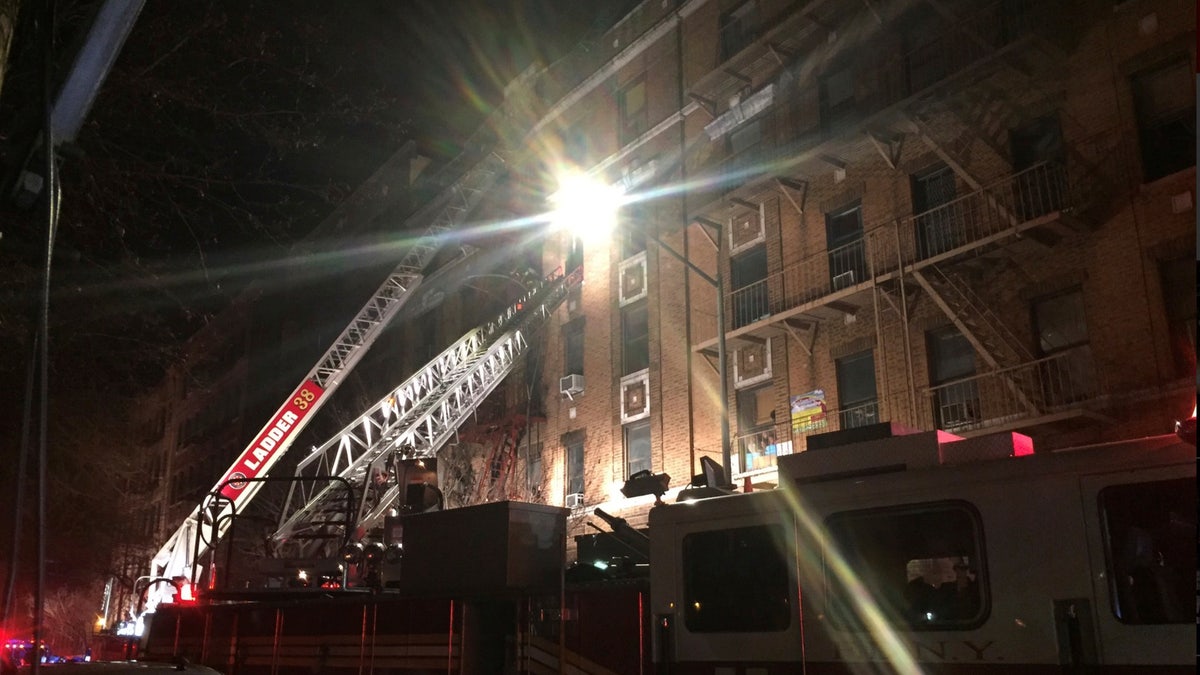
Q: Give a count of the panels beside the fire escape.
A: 4